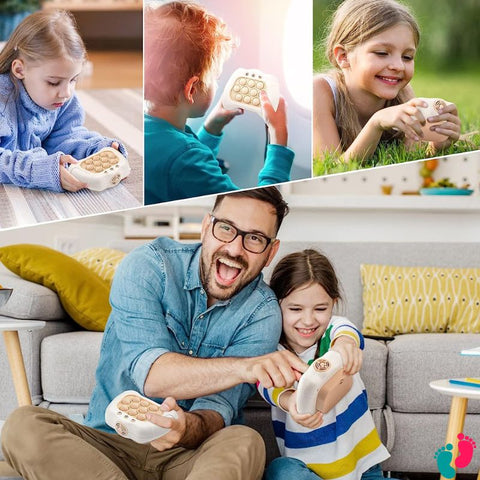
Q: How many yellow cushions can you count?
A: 3